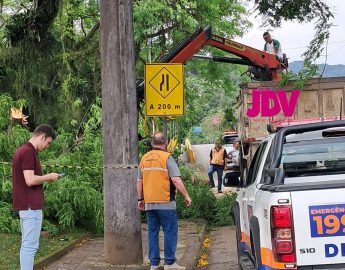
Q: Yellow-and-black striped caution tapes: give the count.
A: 1